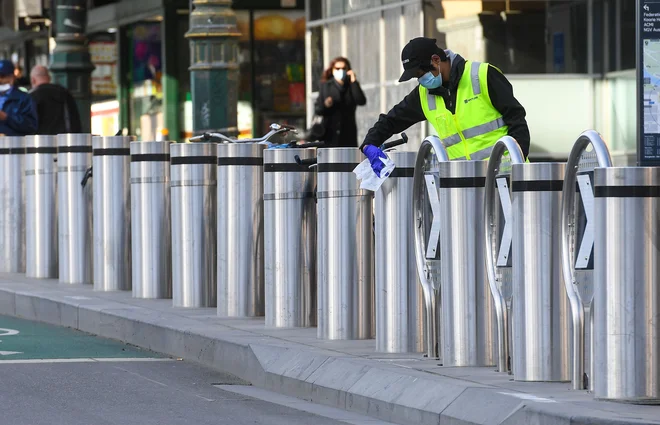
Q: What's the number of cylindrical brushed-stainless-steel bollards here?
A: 13